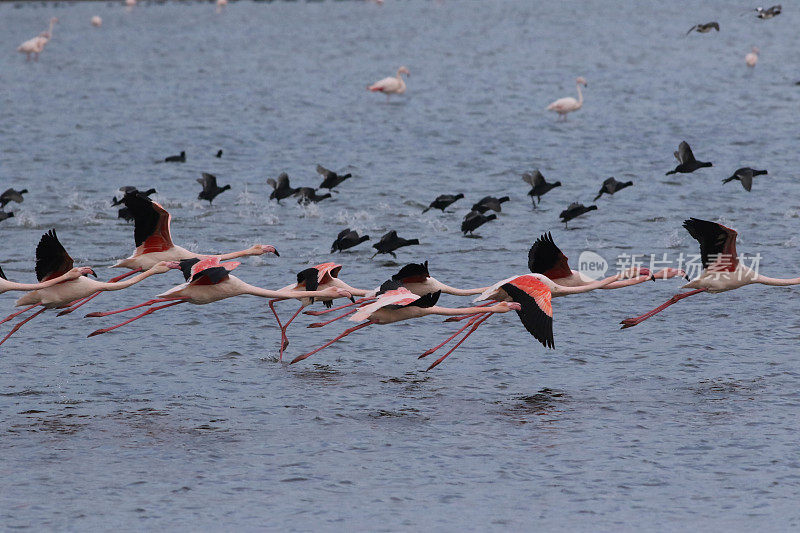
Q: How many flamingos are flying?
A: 10